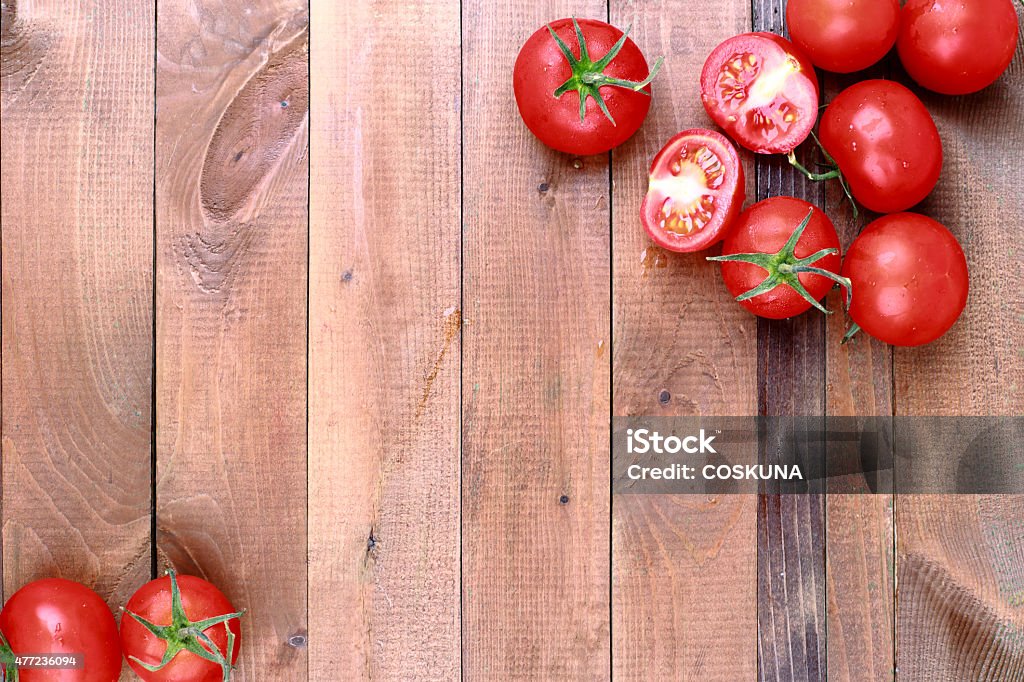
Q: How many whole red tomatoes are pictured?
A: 8